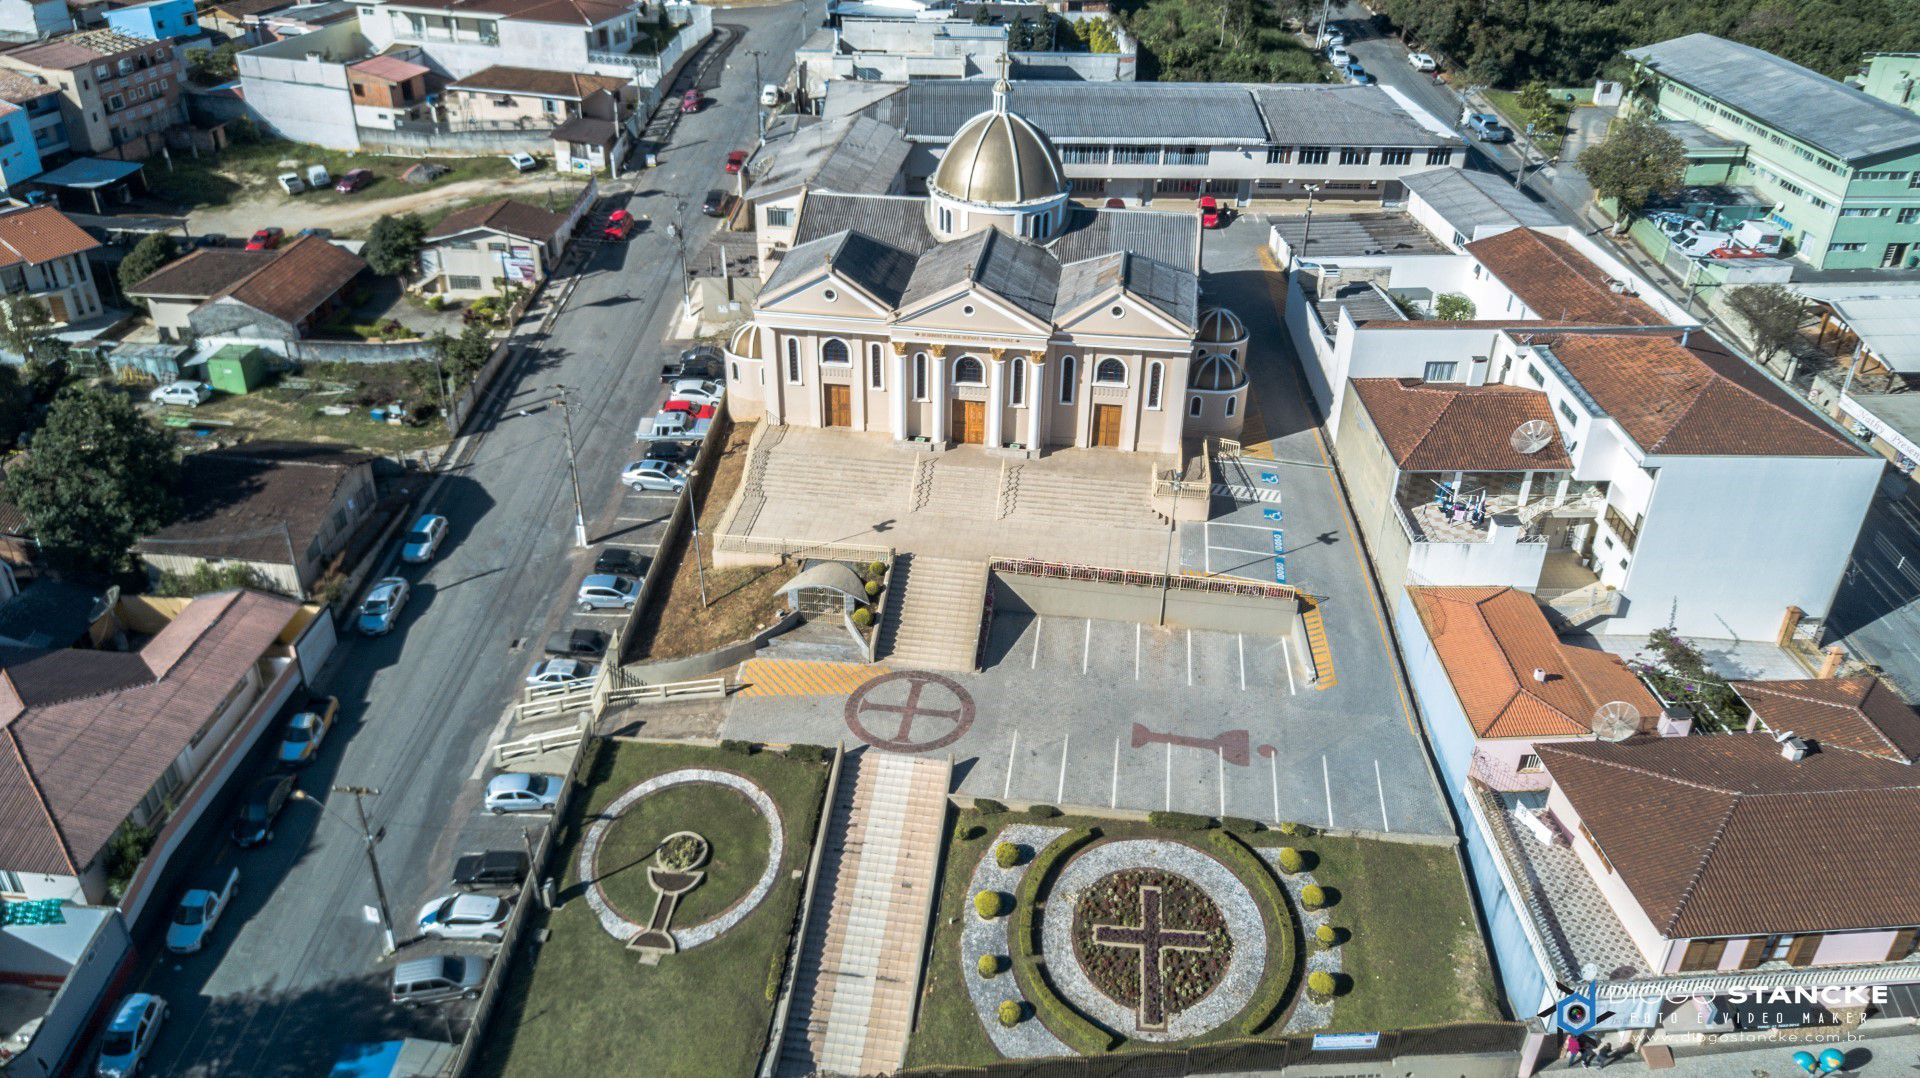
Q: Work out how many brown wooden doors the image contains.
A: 3